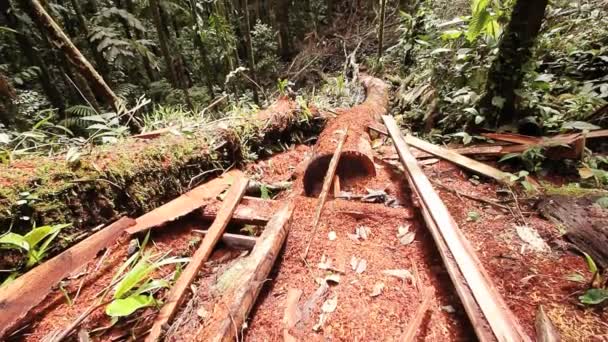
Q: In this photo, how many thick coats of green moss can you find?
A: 1